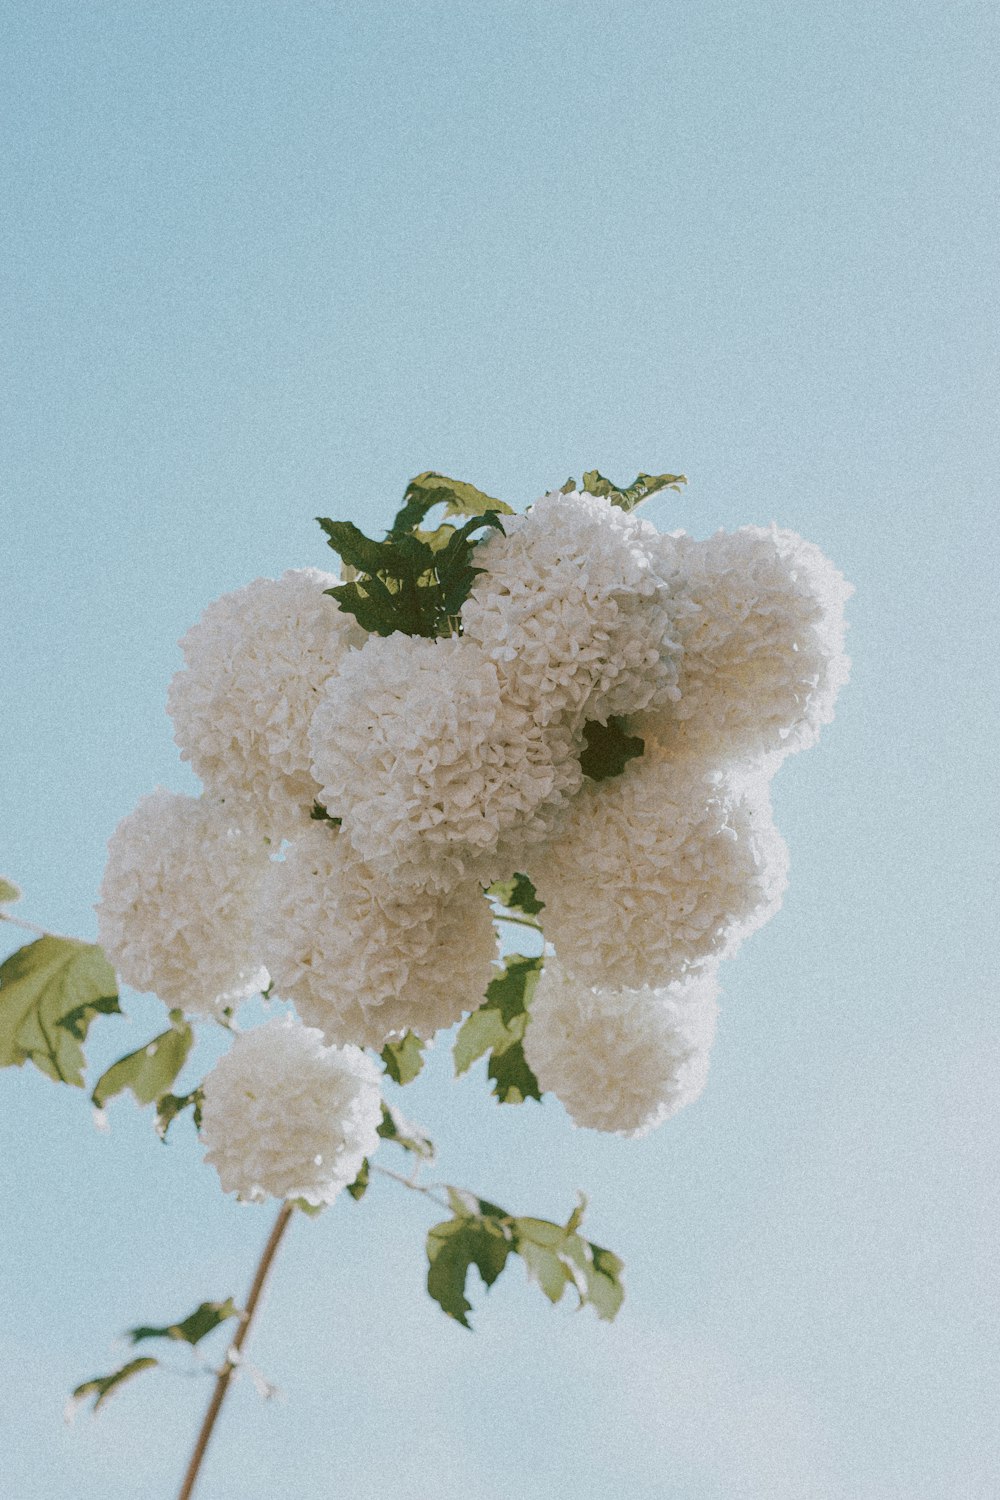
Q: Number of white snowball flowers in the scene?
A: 9